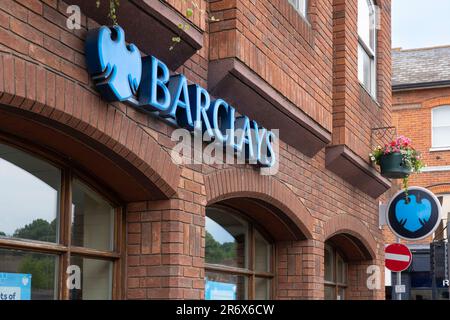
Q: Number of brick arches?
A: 3